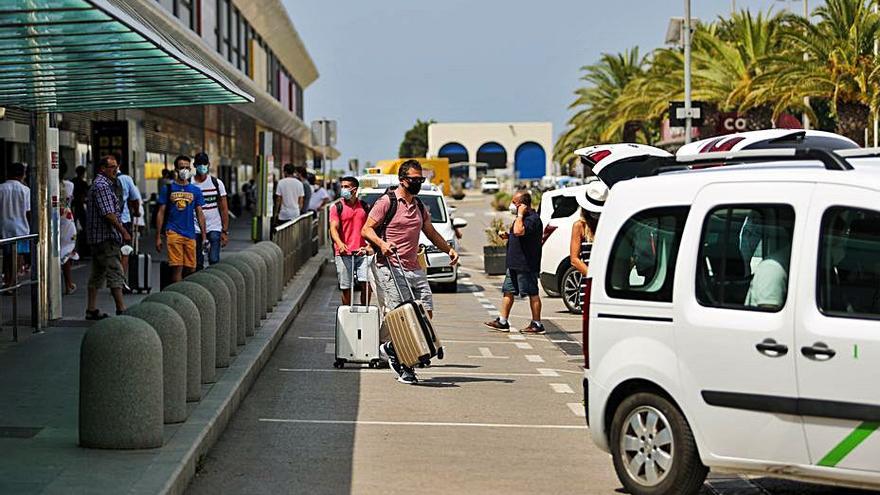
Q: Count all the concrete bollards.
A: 13